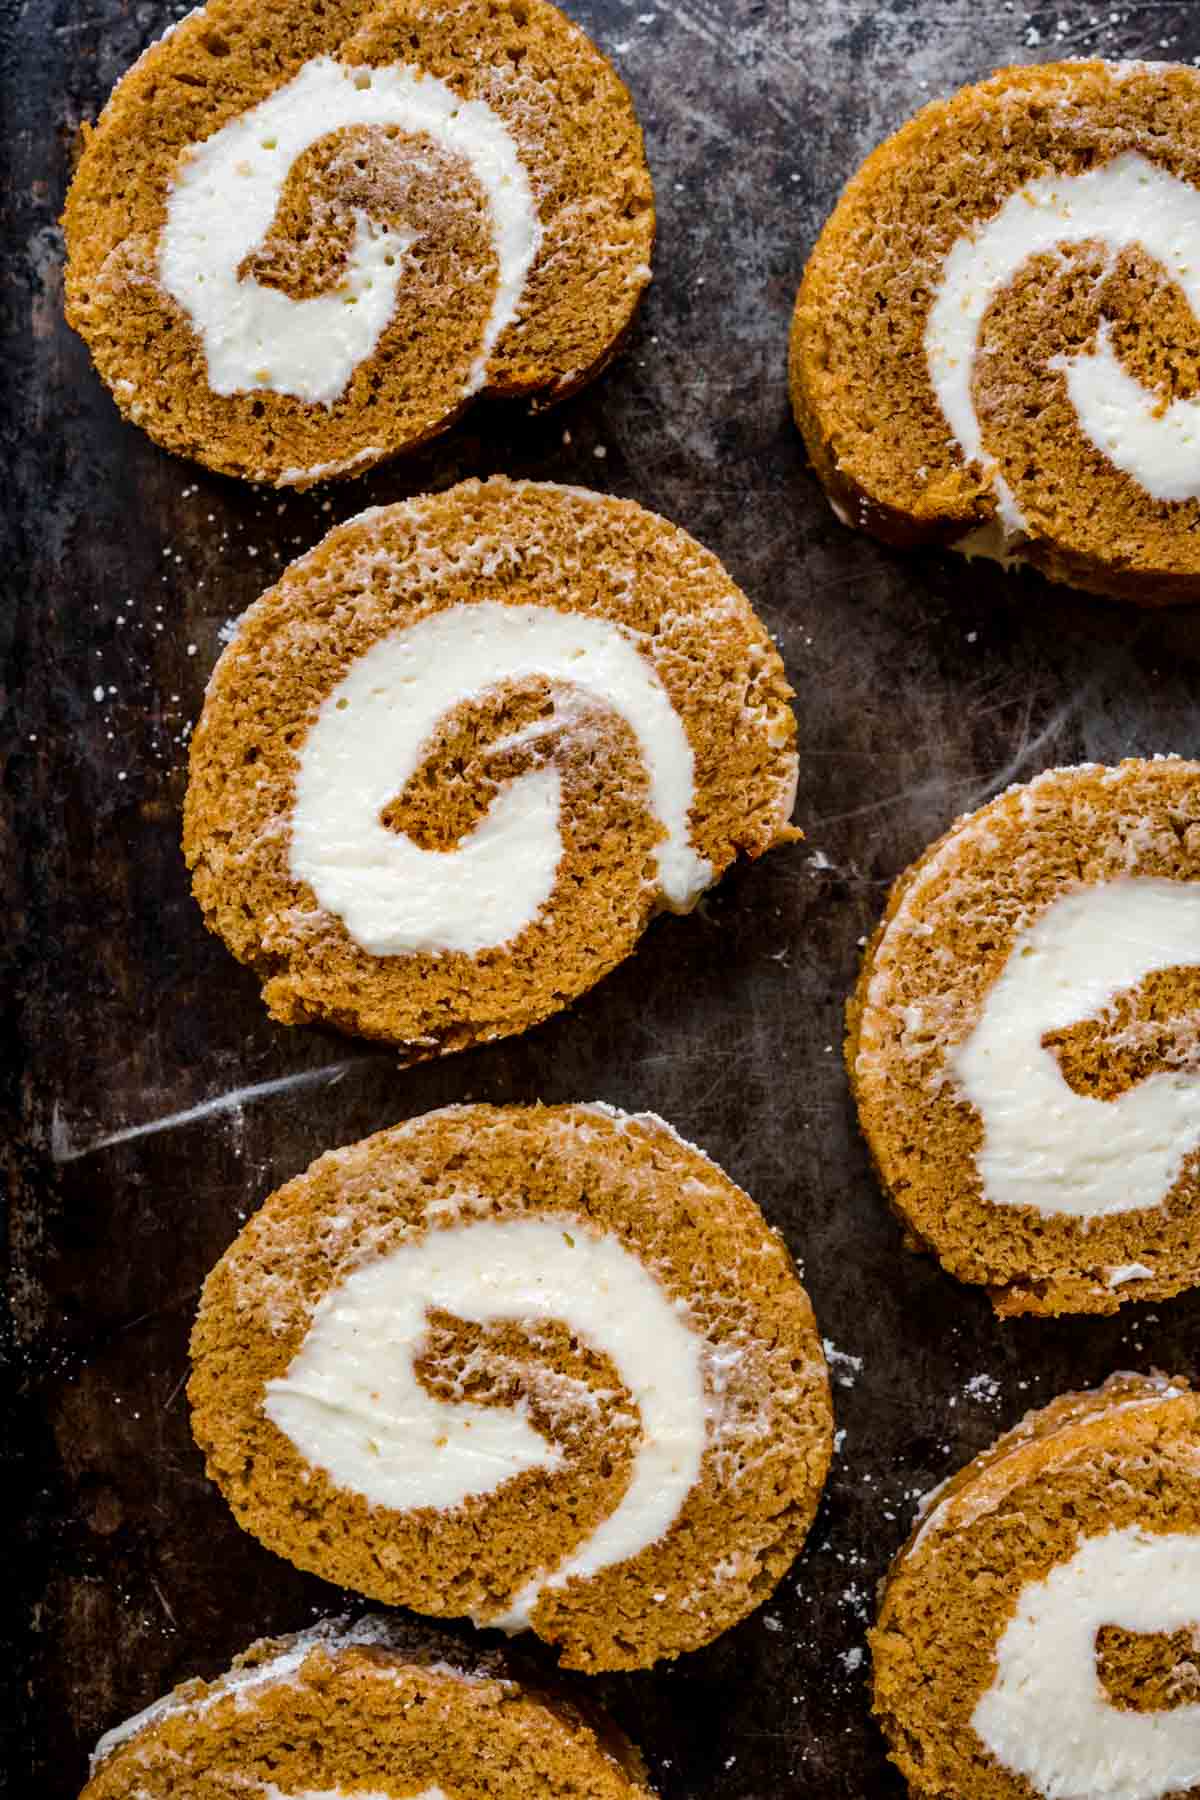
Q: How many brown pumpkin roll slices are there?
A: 7